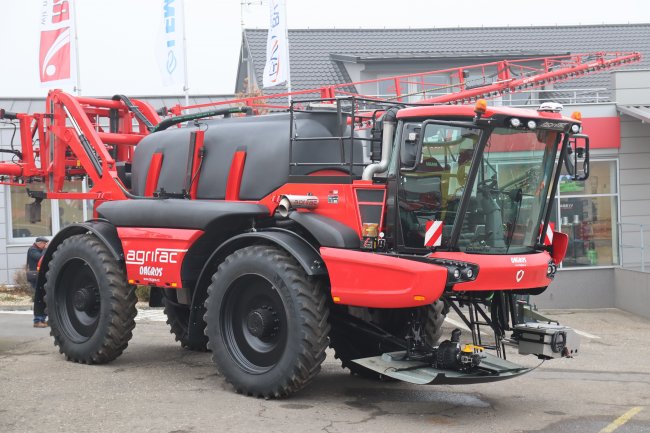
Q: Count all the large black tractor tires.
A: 4